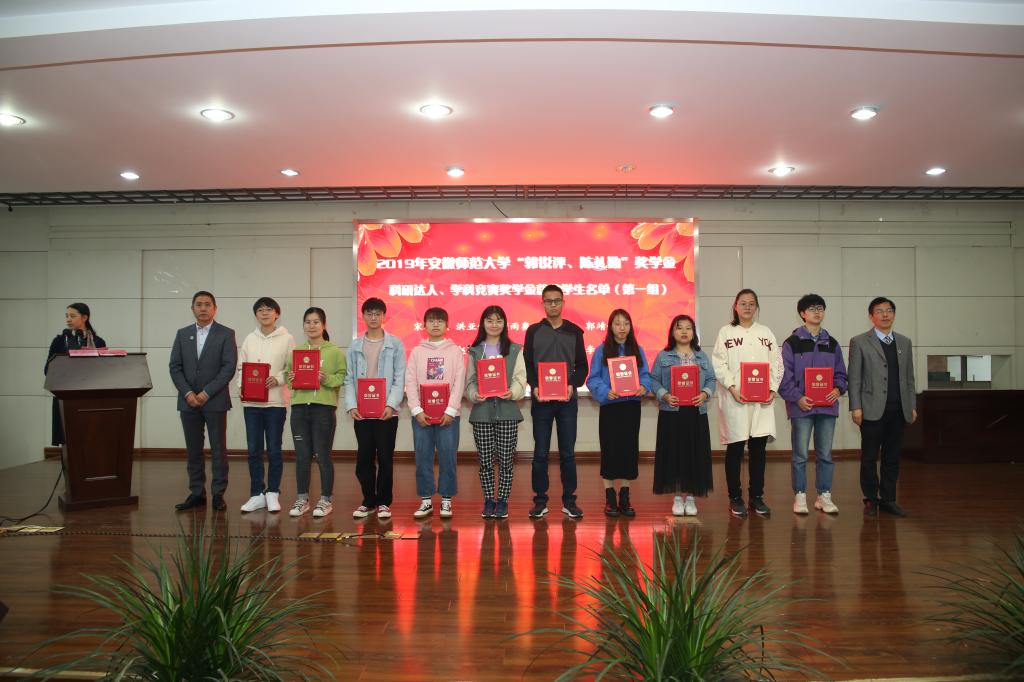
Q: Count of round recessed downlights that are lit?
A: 10